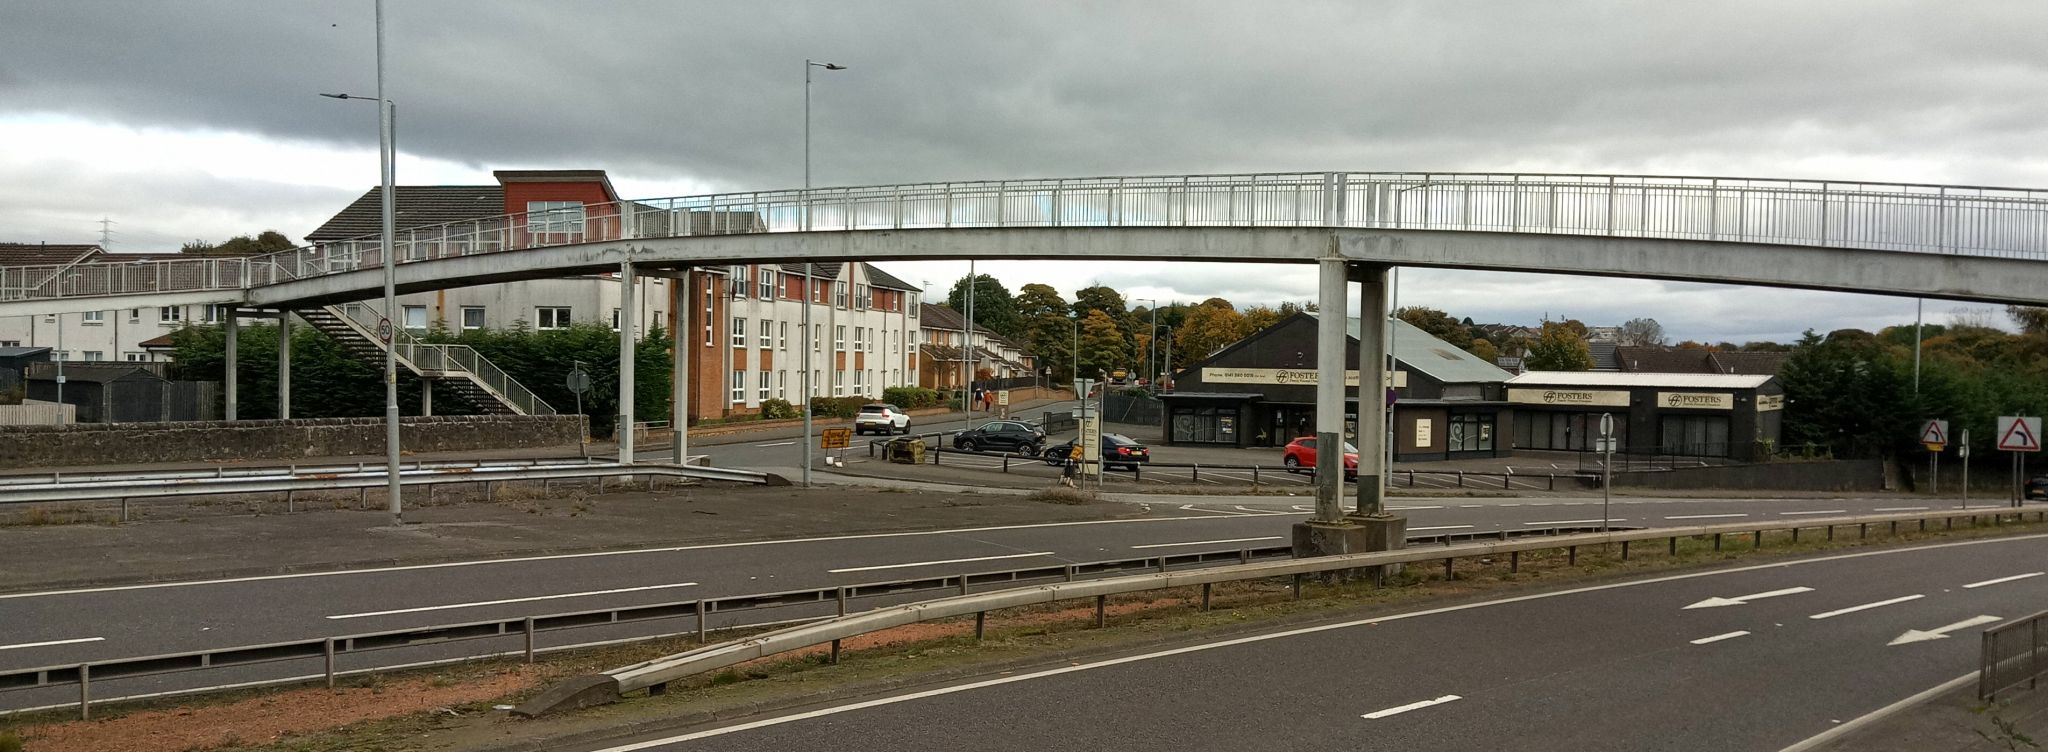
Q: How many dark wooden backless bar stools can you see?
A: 0